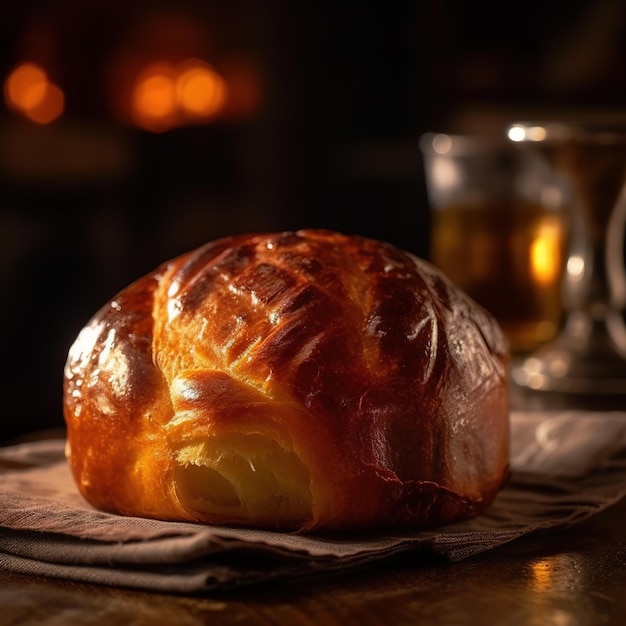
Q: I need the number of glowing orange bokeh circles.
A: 4